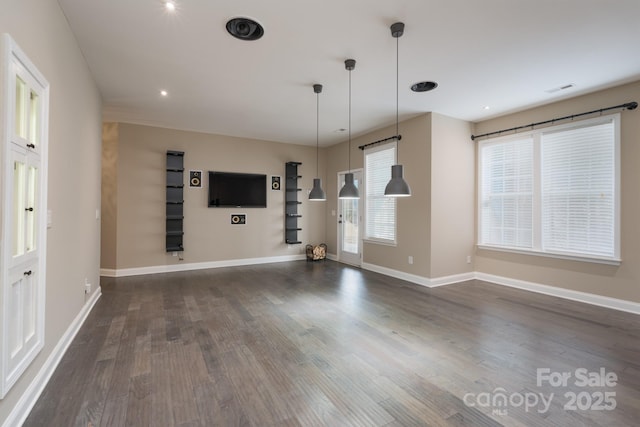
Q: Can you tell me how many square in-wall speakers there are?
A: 3